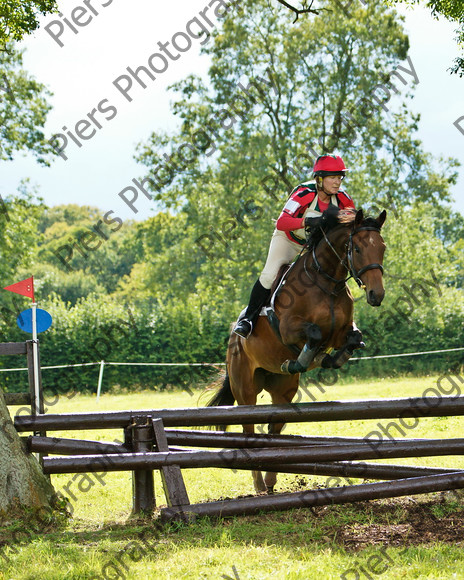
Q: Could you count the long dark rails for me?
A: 5